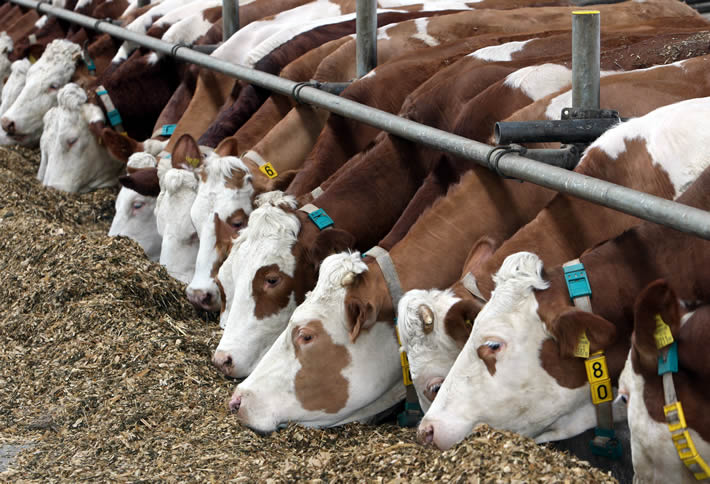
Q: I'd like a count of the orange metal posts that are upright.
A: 0